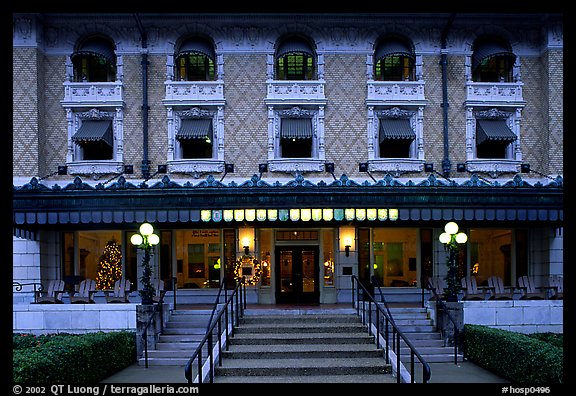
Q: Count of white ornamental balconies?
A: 5